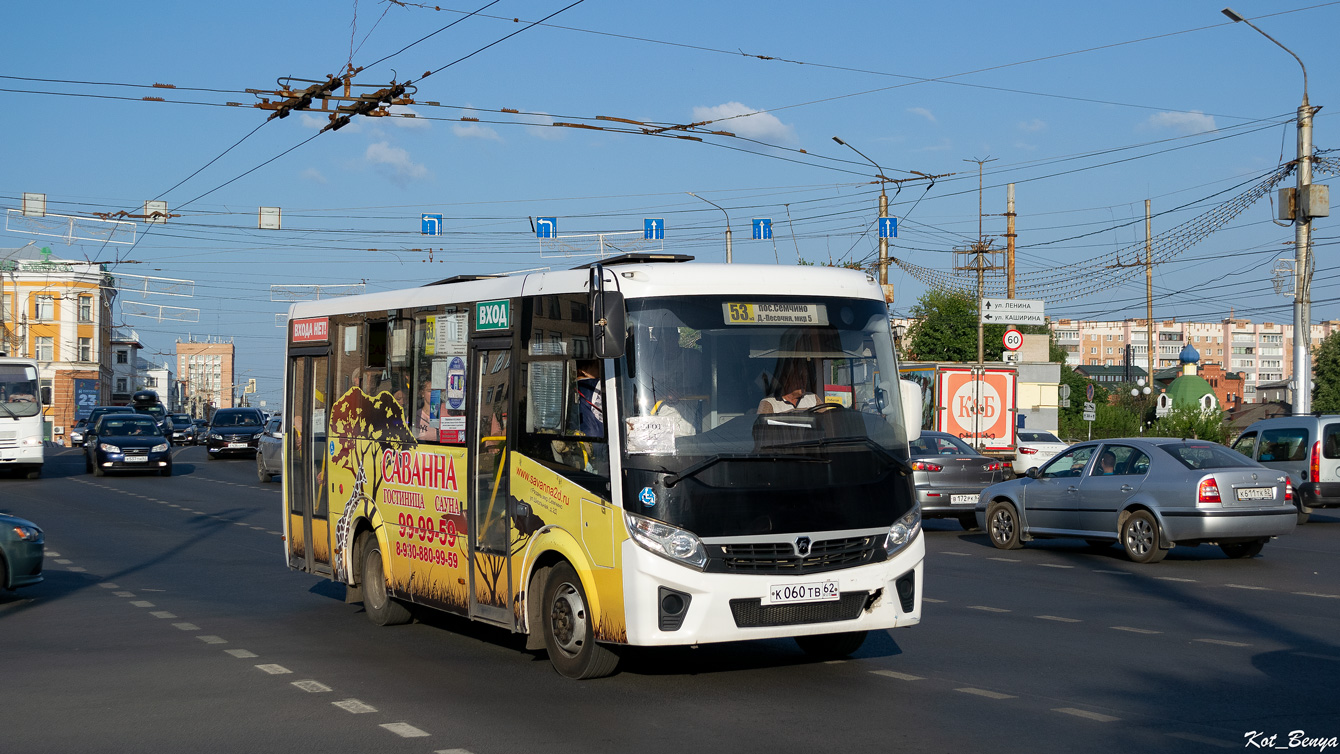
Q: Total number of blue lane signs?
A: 5